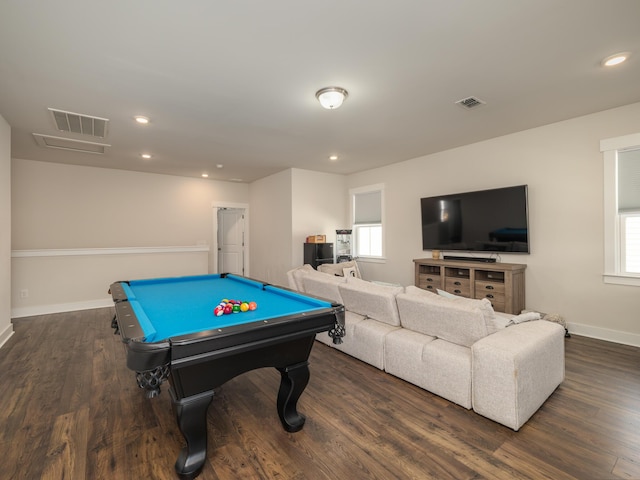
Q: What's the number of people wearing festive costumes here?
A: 0